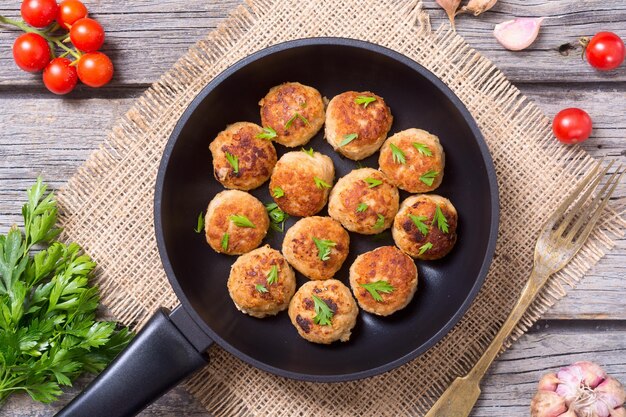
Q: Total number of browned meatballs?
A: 12